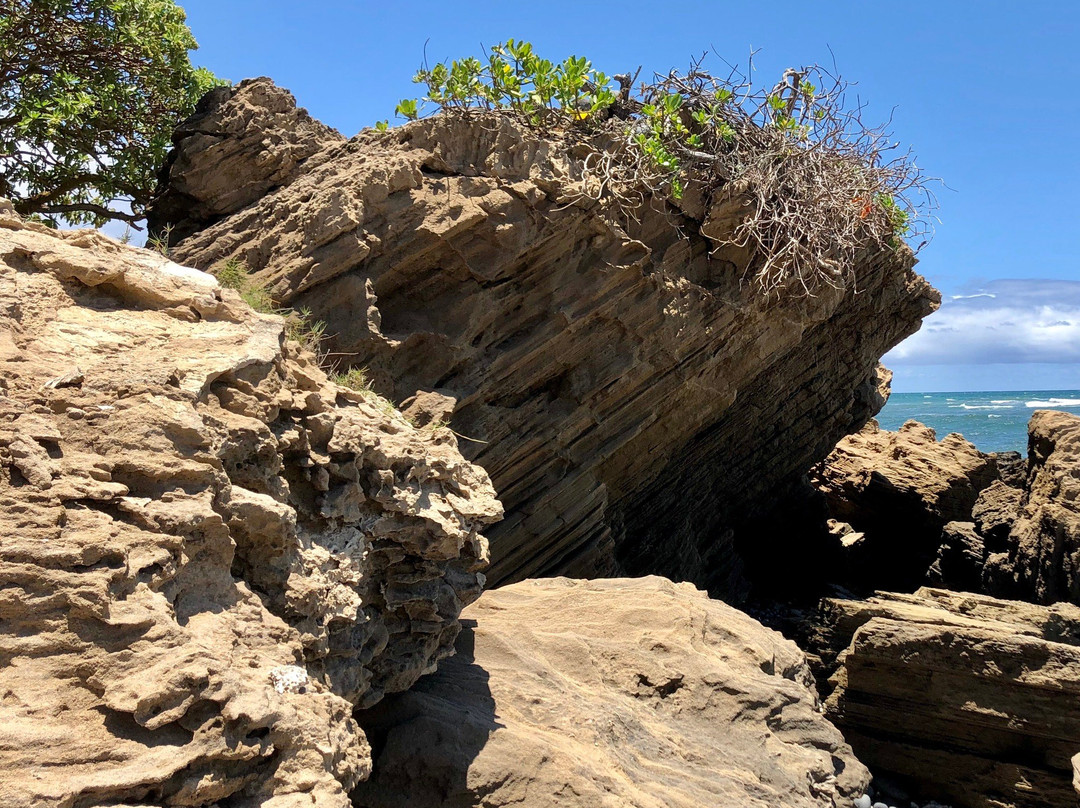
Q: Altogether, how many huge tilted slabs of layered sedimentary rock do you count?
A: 1